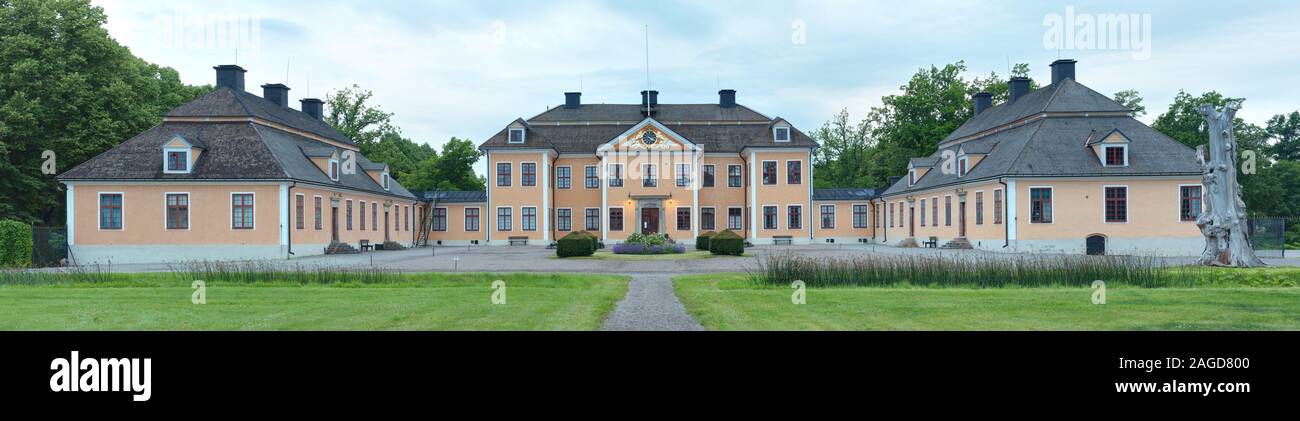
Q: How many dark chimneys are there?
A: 9